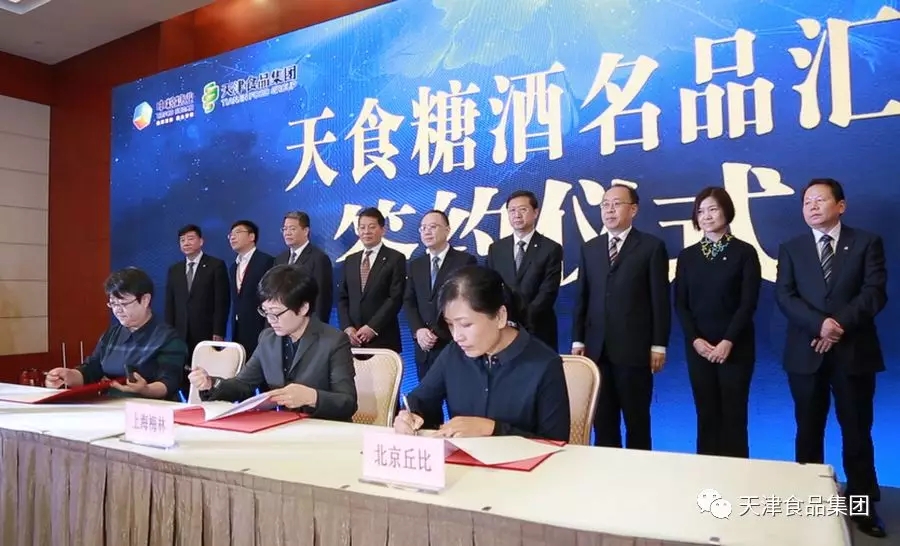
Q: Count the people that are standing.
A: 9